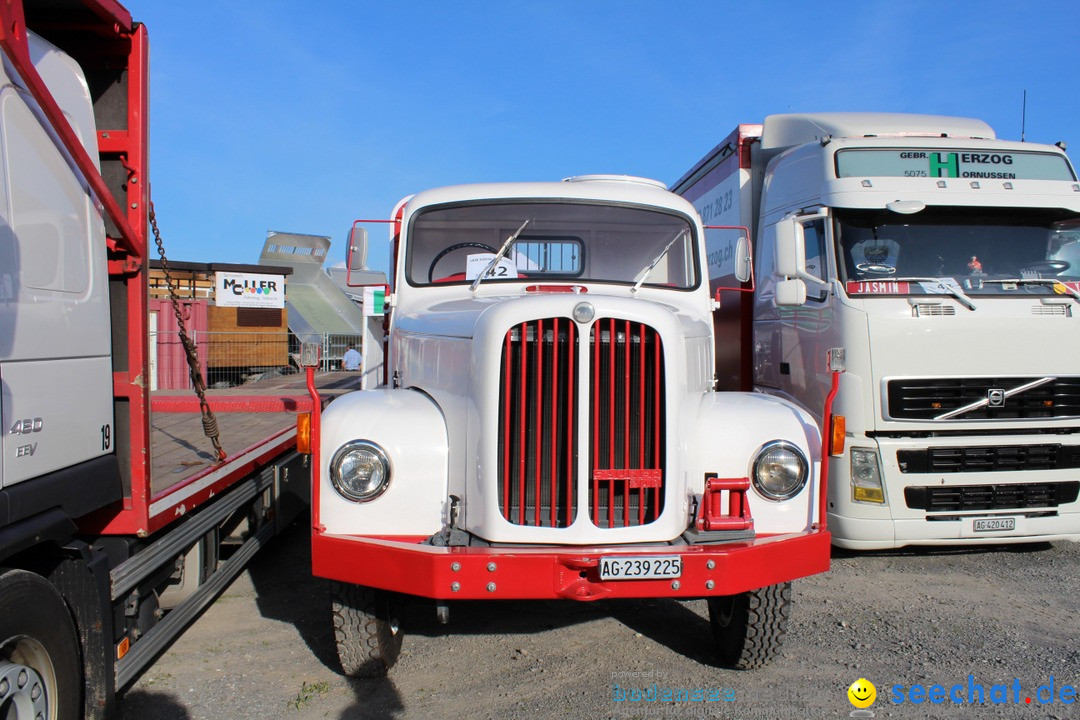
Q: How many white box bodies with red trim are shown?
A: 1